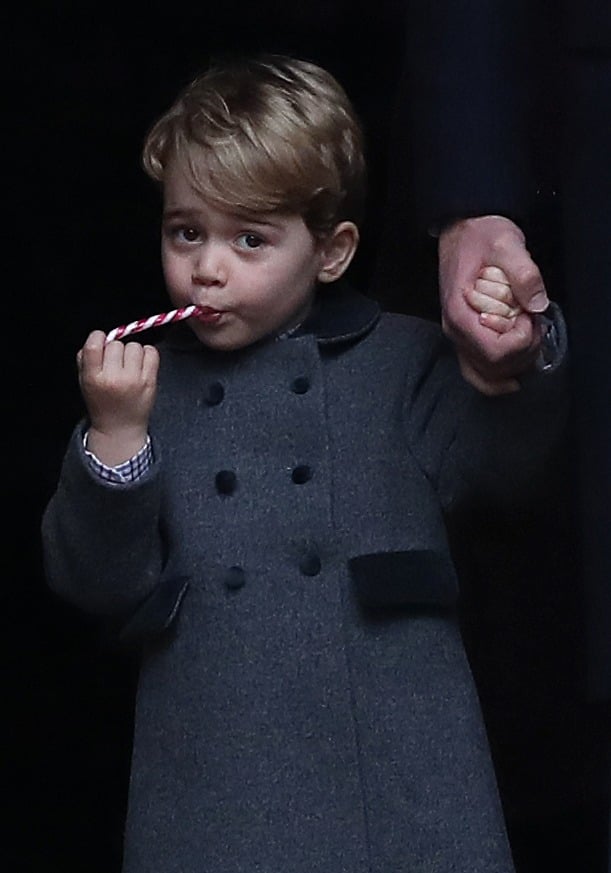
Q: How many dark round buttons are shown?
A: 6